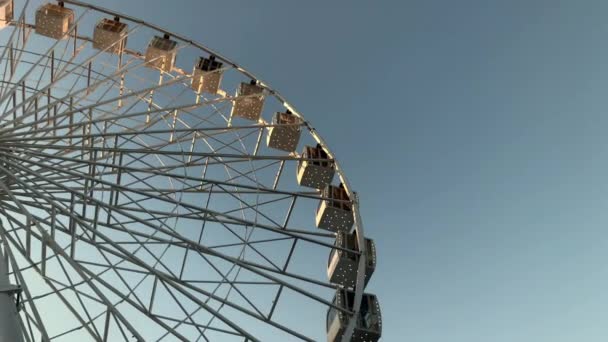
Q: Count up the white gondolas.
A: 11